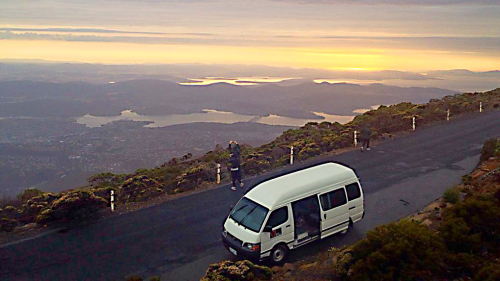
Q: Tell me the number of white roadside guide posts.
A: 7